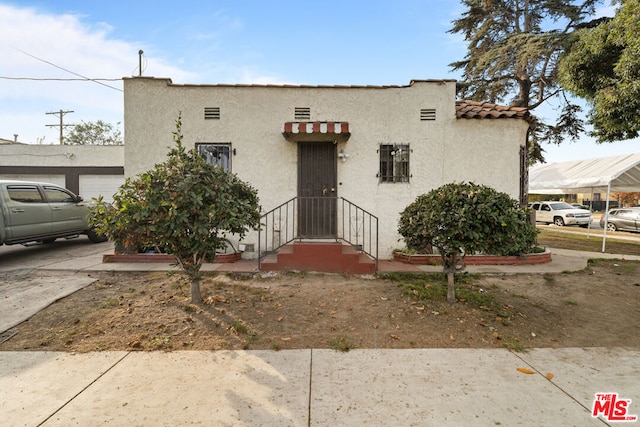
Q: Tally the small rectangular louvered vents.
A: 3